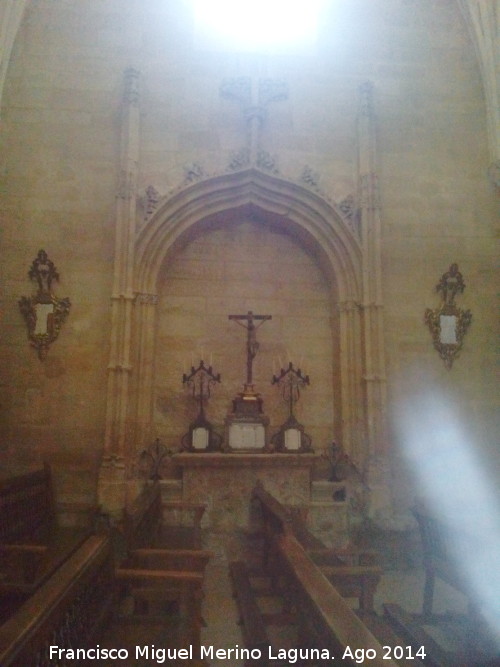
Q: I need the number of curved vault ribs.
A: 2